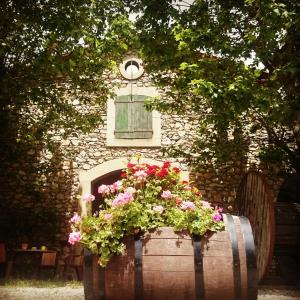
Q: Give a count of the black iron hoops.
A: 6